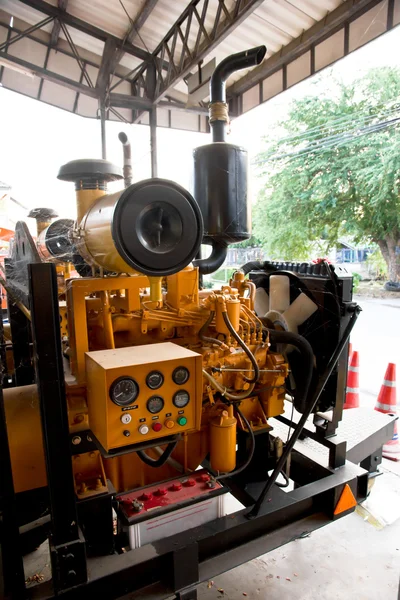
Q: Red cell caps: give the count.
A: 6